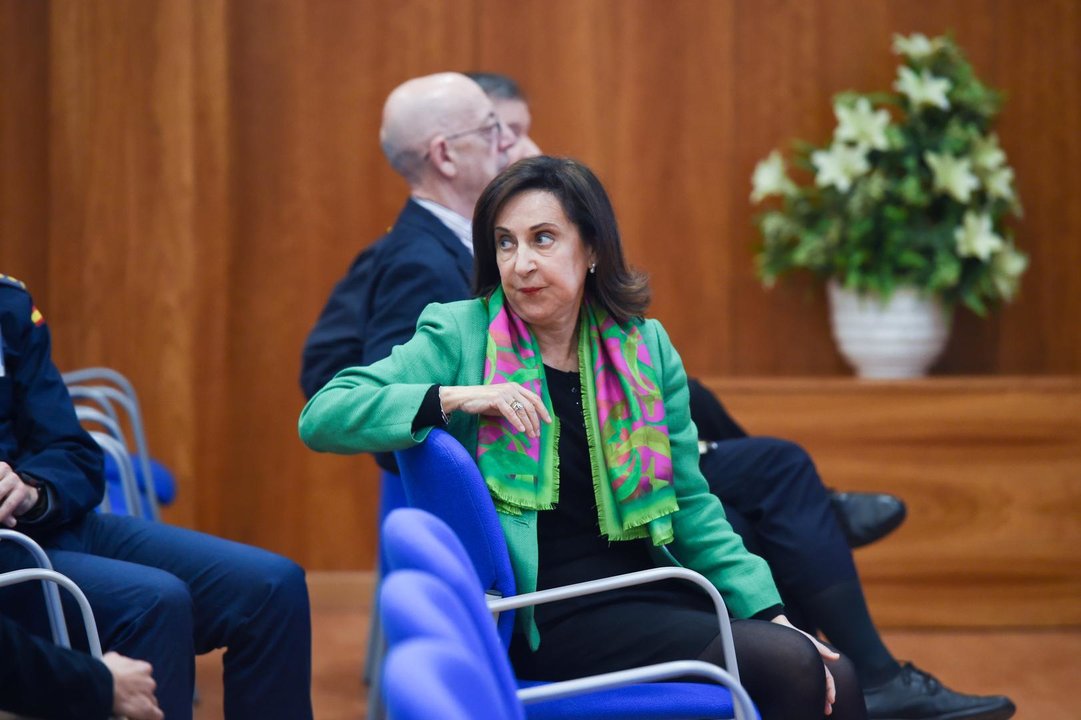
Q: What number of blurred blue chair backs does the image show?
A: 3